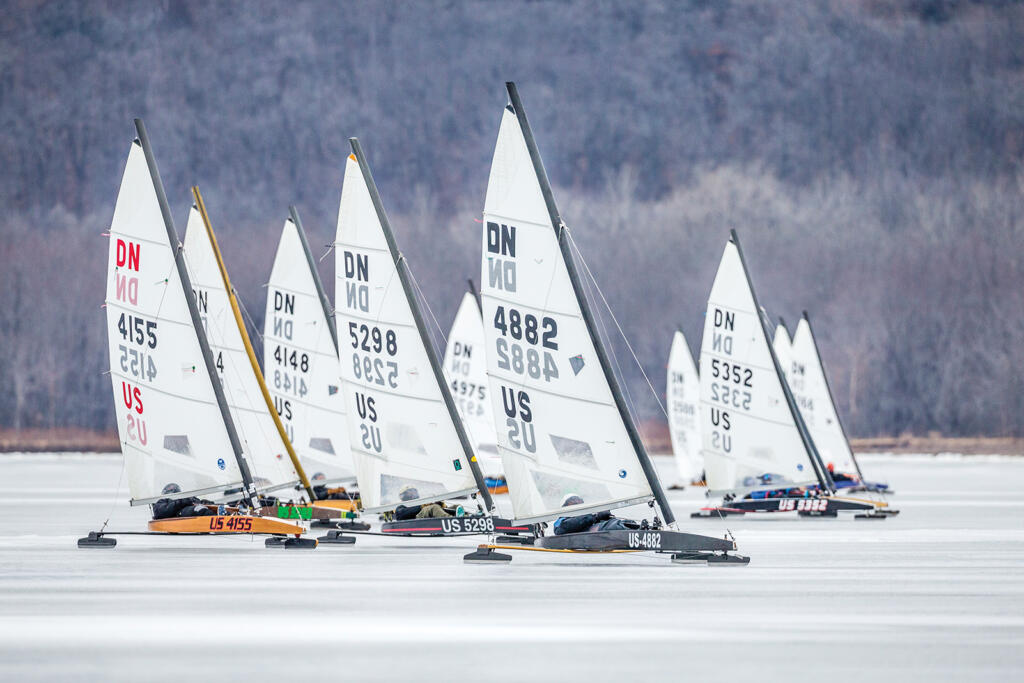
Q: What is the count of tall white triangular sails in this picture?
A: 10